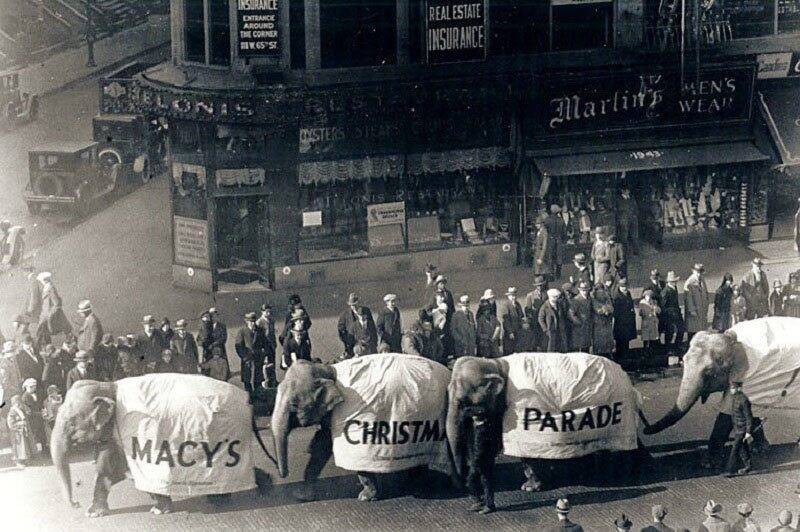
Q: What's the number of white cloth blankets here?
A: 4